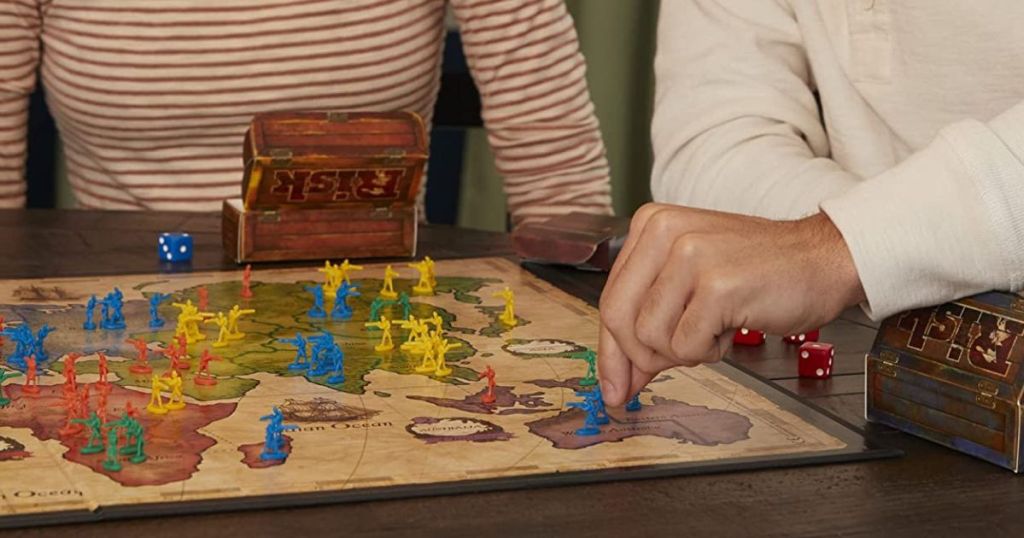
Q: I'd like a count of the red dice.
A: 3